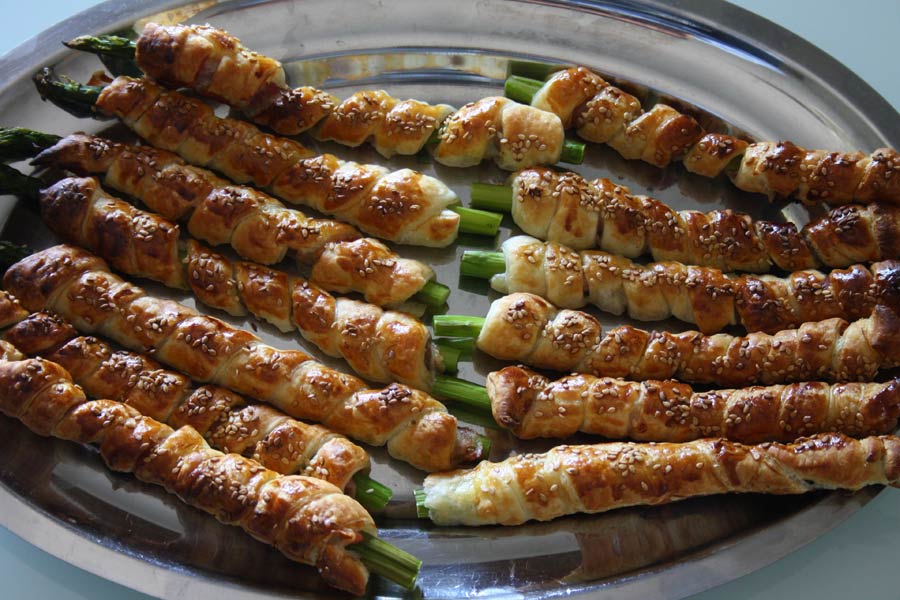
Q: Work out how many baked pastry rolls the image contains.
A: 13